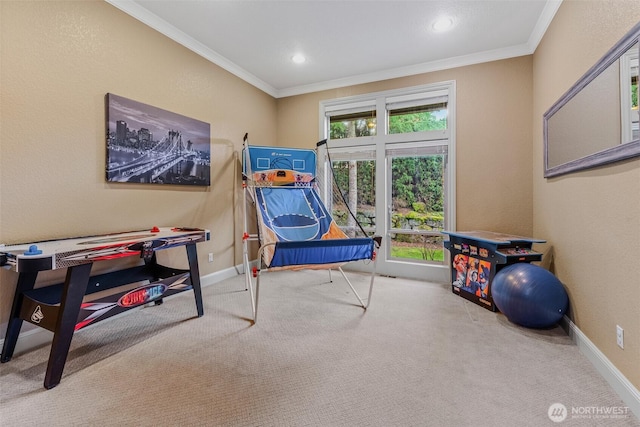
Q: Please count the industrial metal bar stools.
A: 0